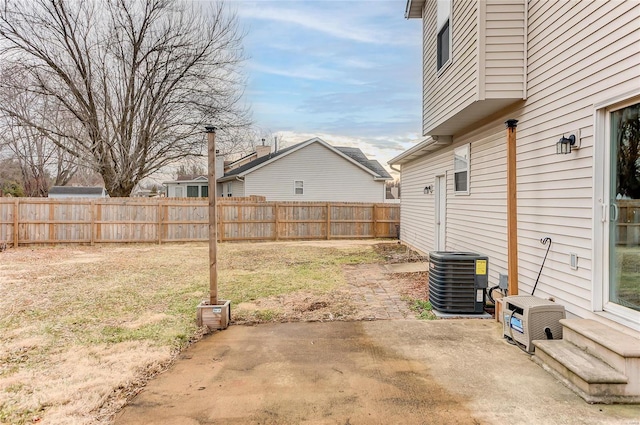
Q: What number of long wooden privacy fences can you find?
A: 1